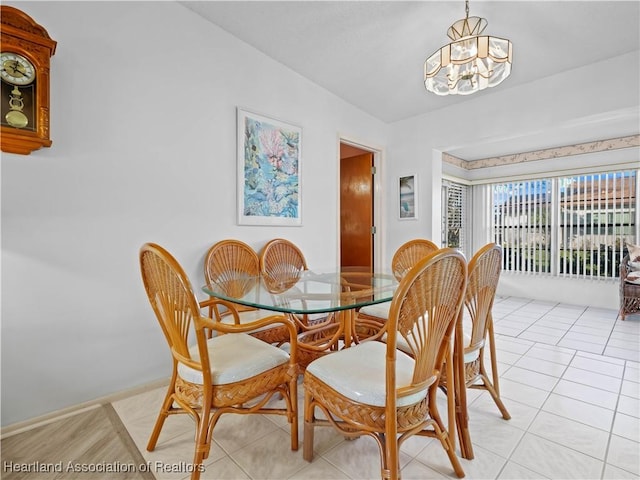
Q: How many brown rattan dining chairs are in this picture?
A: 6